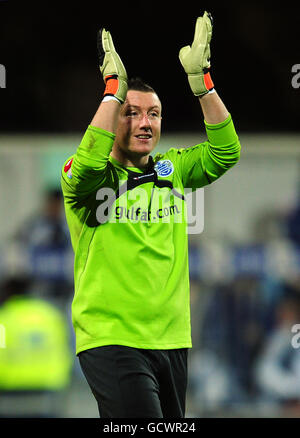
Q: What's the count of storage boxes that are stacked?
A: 0